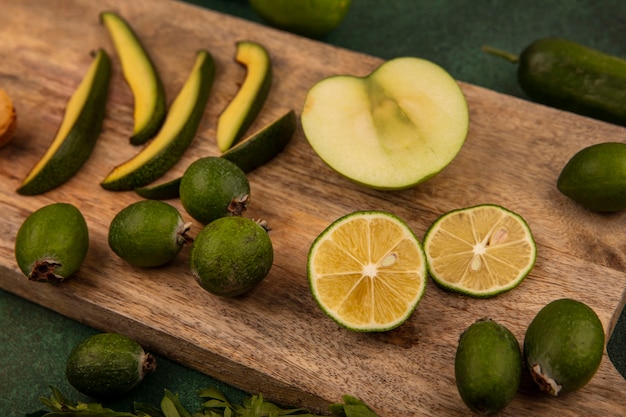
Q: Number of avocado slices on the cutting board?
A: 5